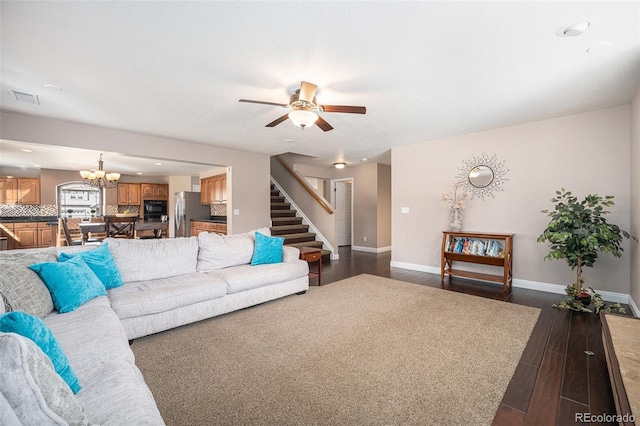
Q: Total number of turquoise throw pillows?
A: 4